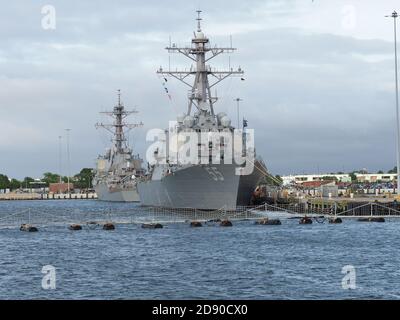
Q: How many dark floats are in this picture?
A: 10